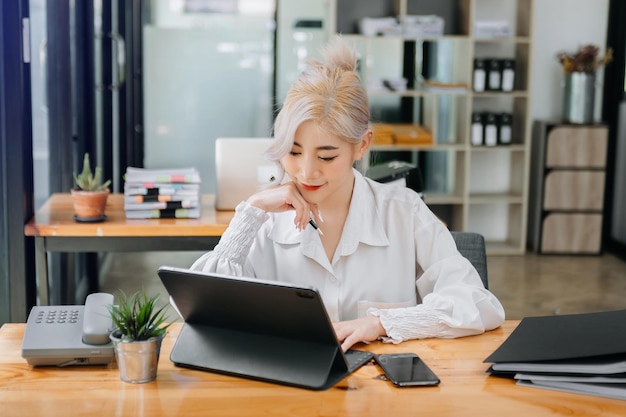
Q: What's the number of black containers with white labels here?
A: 6